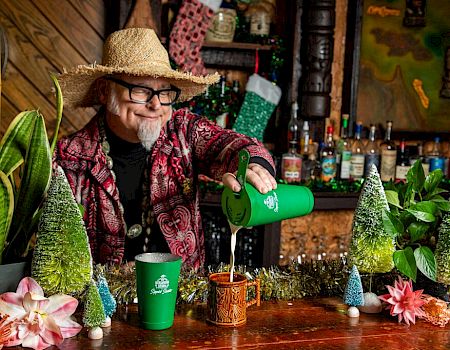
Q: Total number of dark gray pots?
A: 1